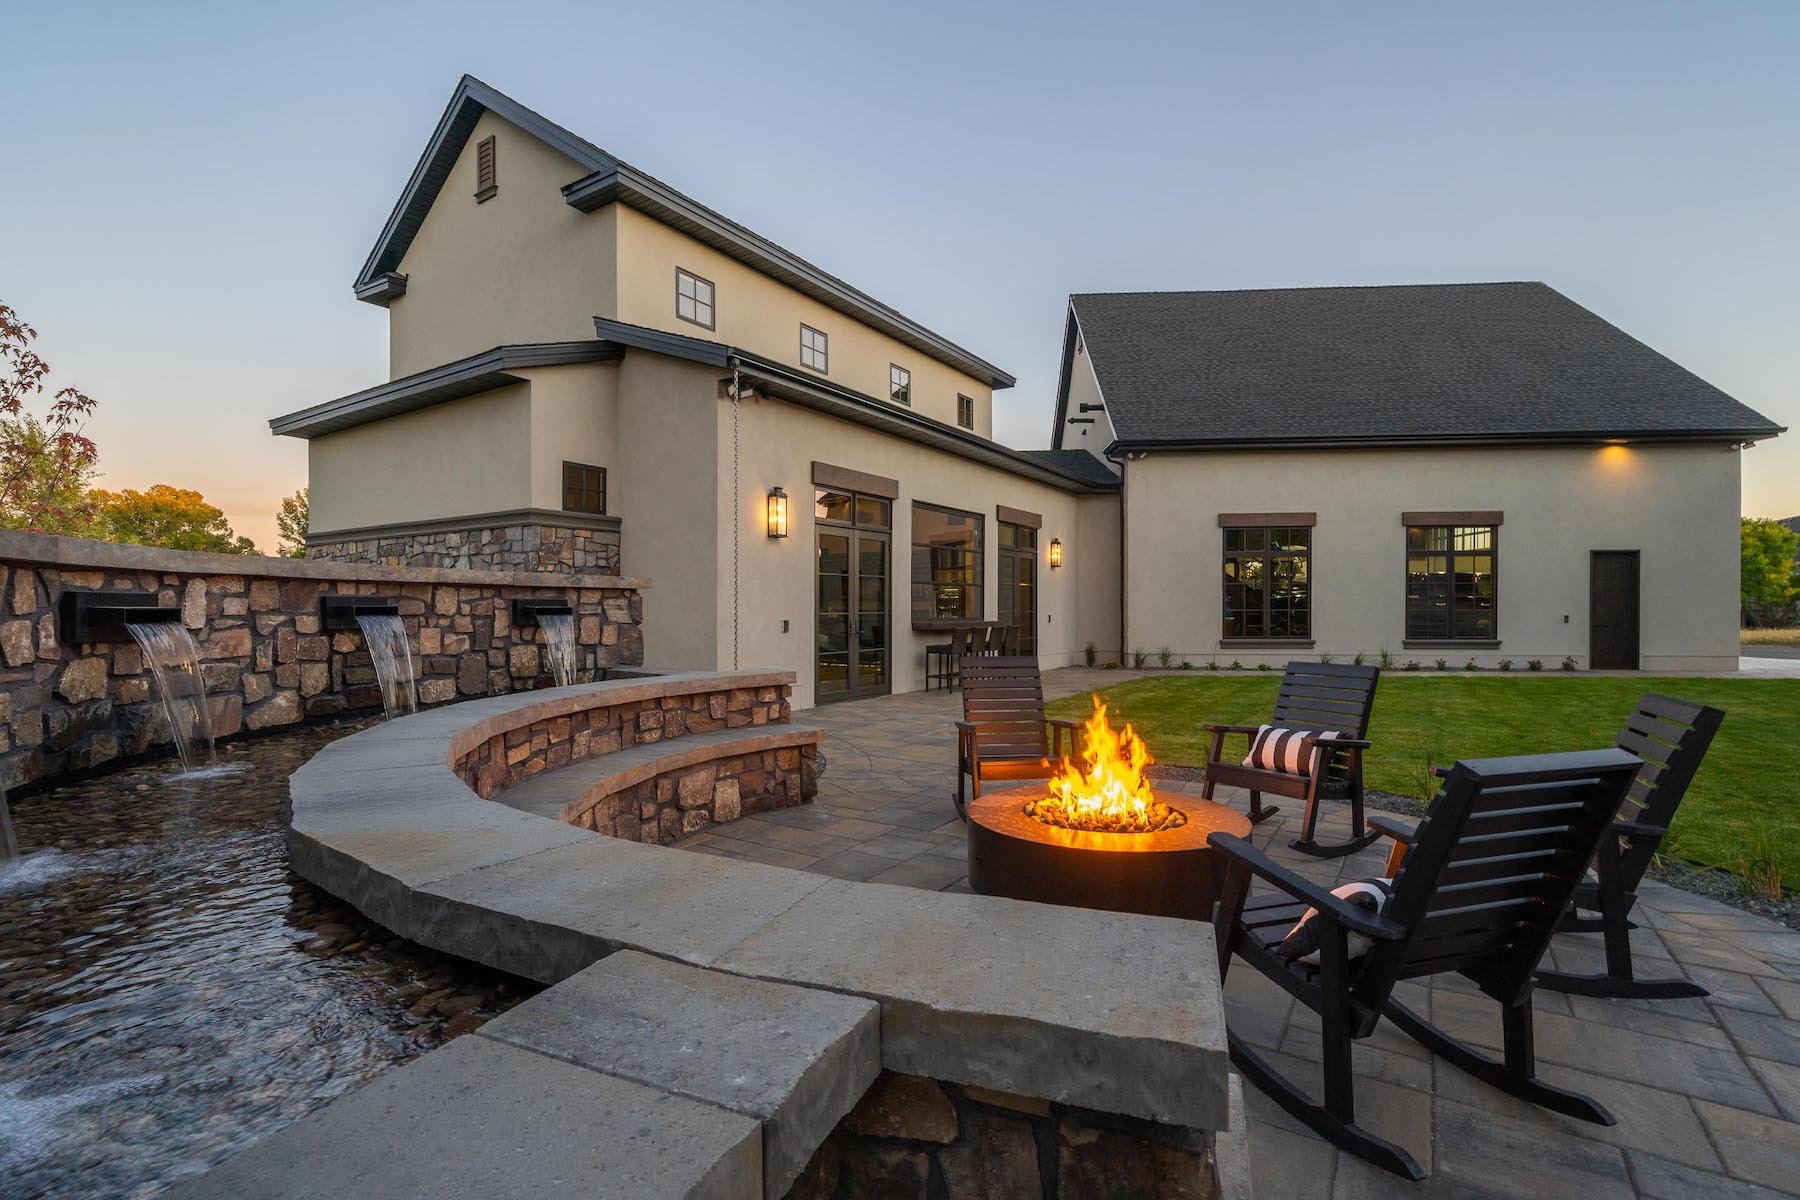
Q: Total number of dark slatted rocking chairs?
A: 4